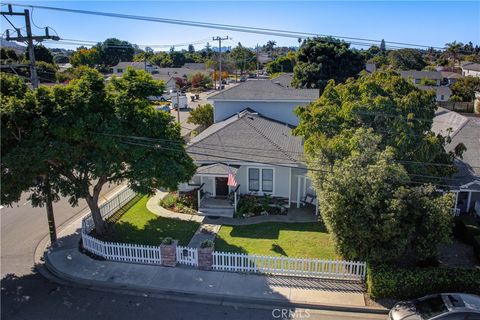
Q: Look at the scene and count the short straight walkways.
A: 1